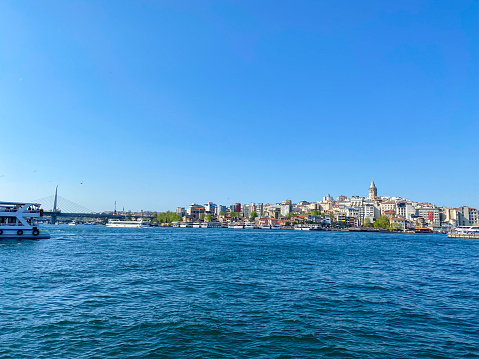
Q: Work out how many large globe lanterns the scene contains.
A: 0